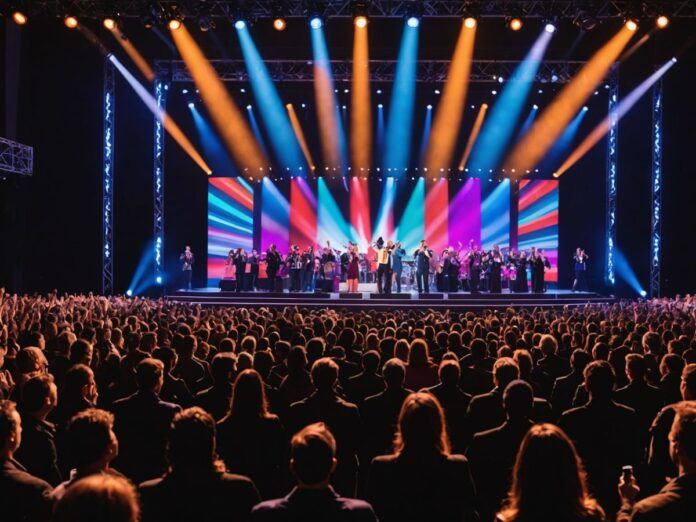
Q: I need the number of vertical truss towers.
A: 4